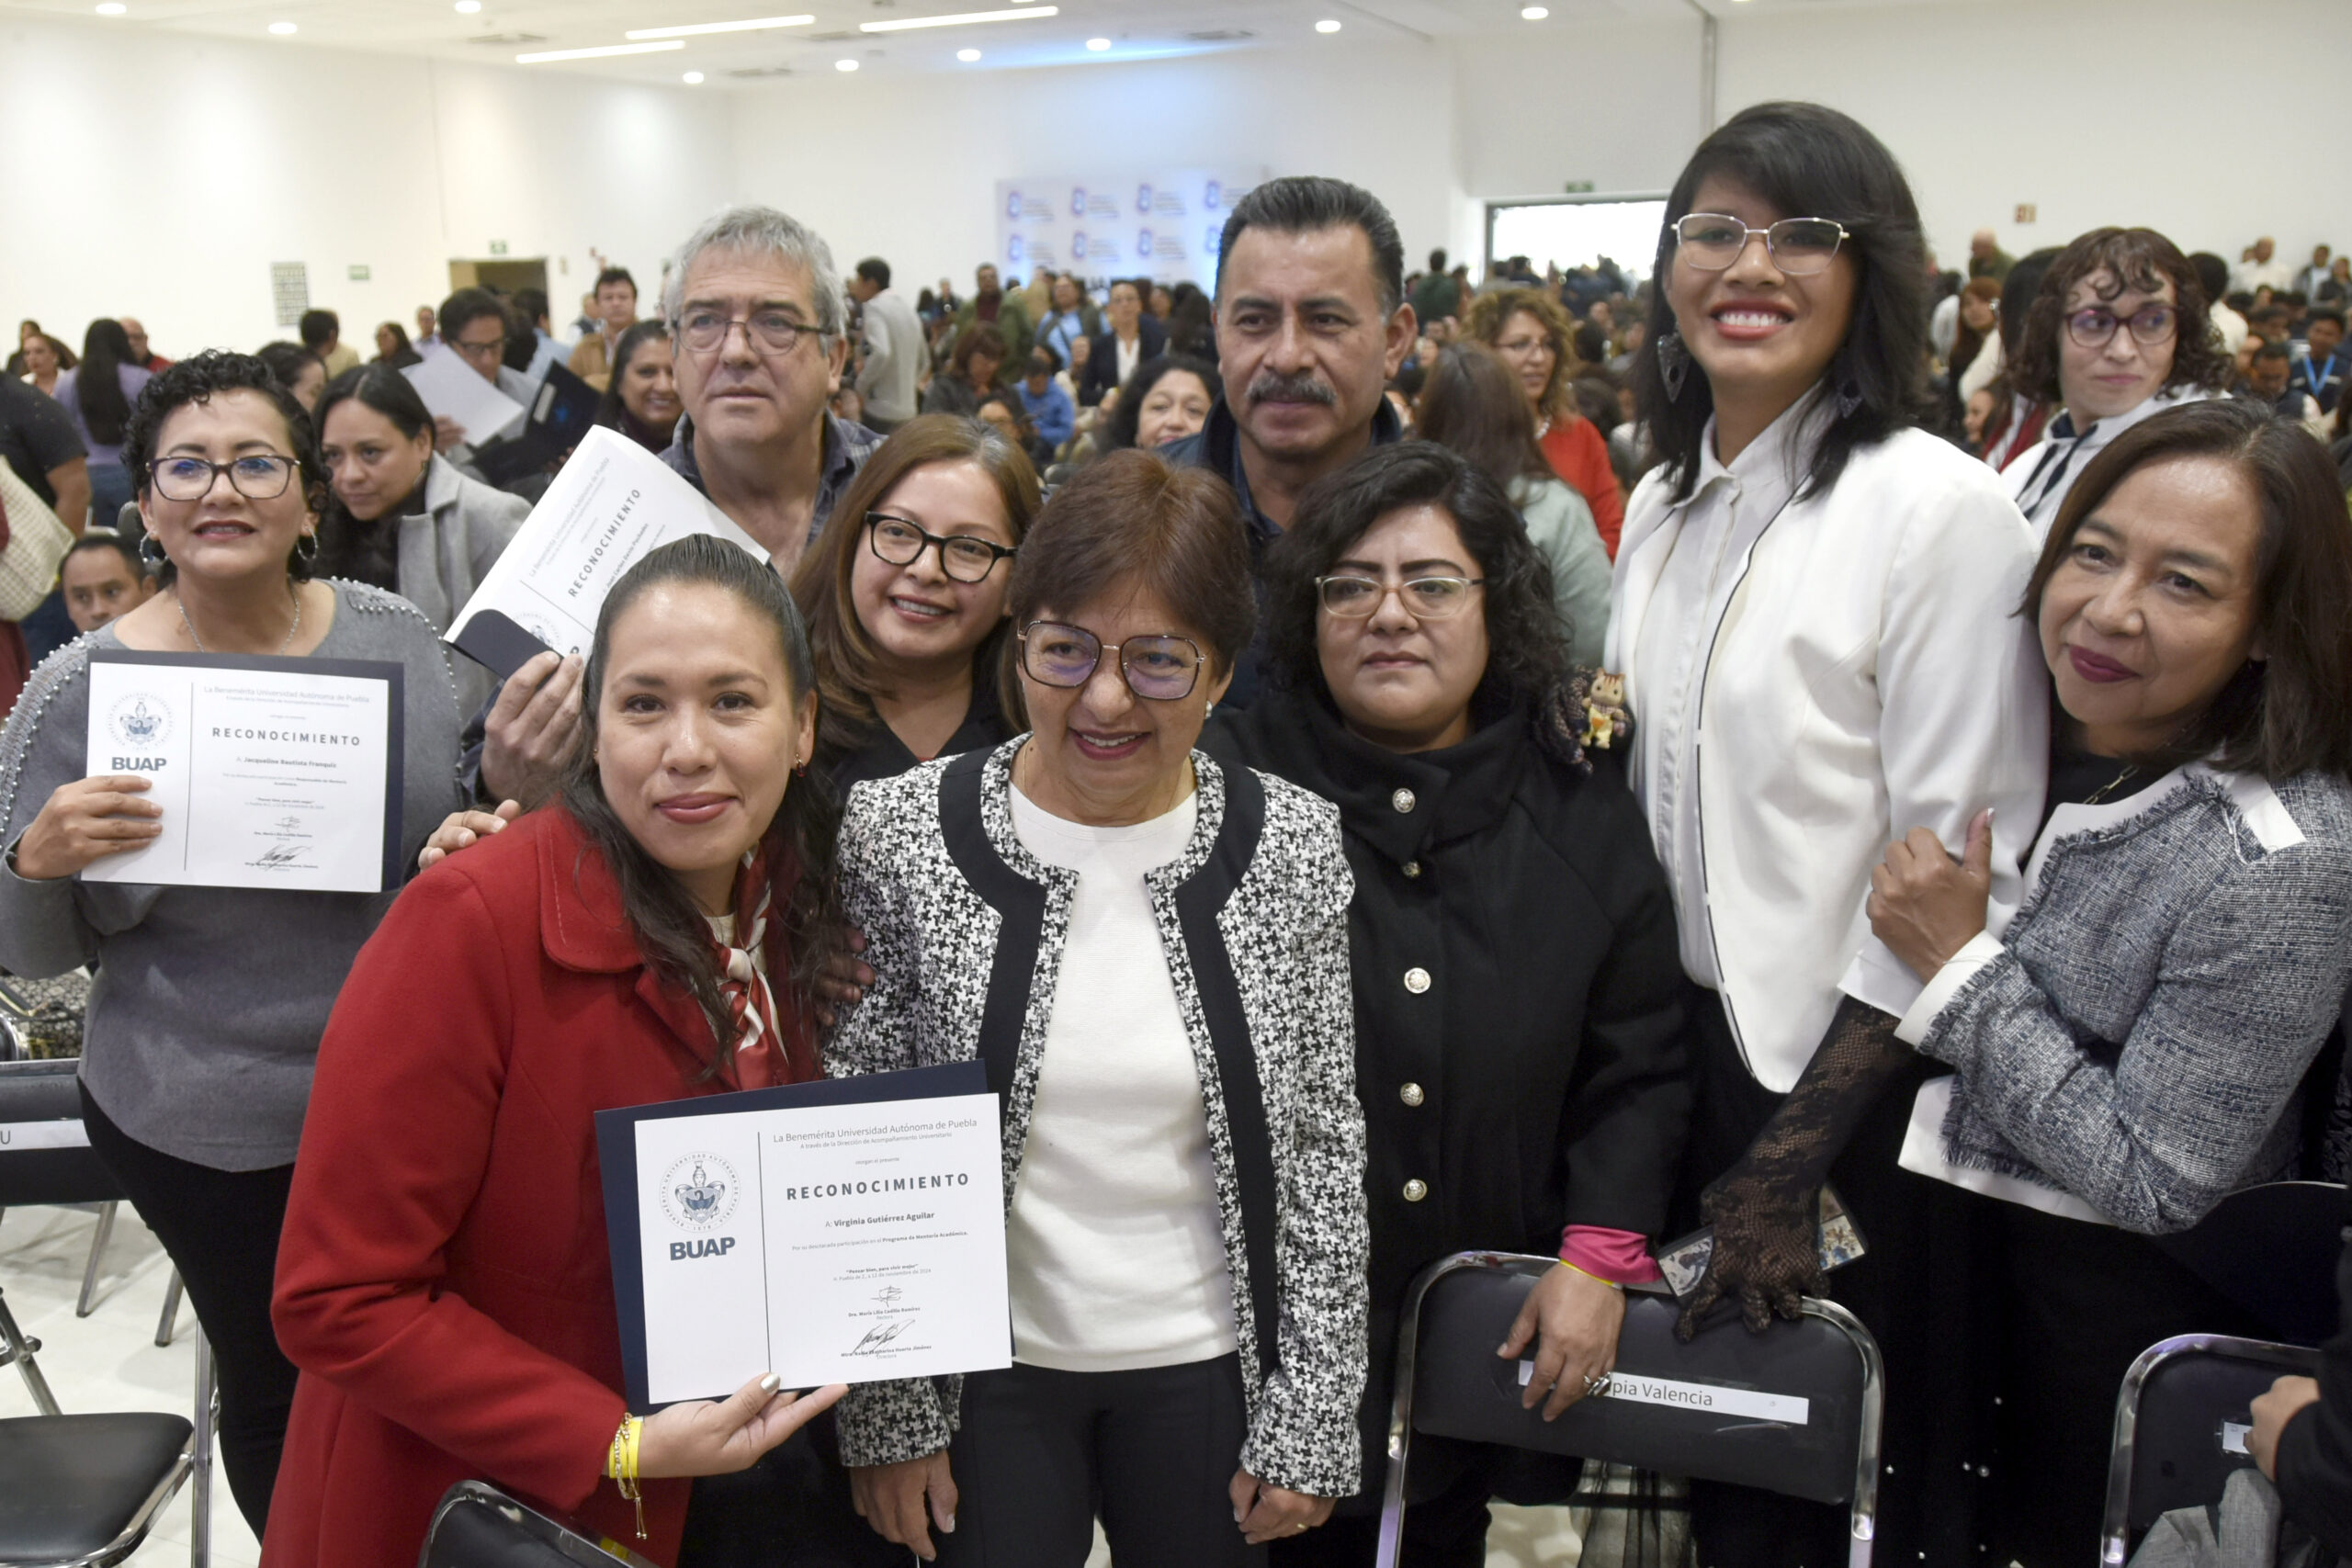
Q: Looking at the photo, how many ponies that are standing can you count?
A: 0